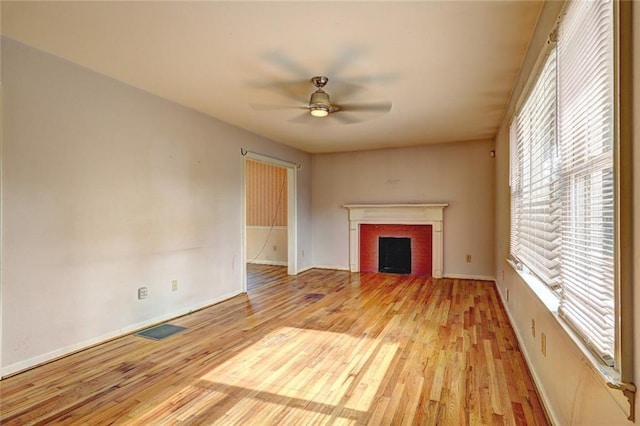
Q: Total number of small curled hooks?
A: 2